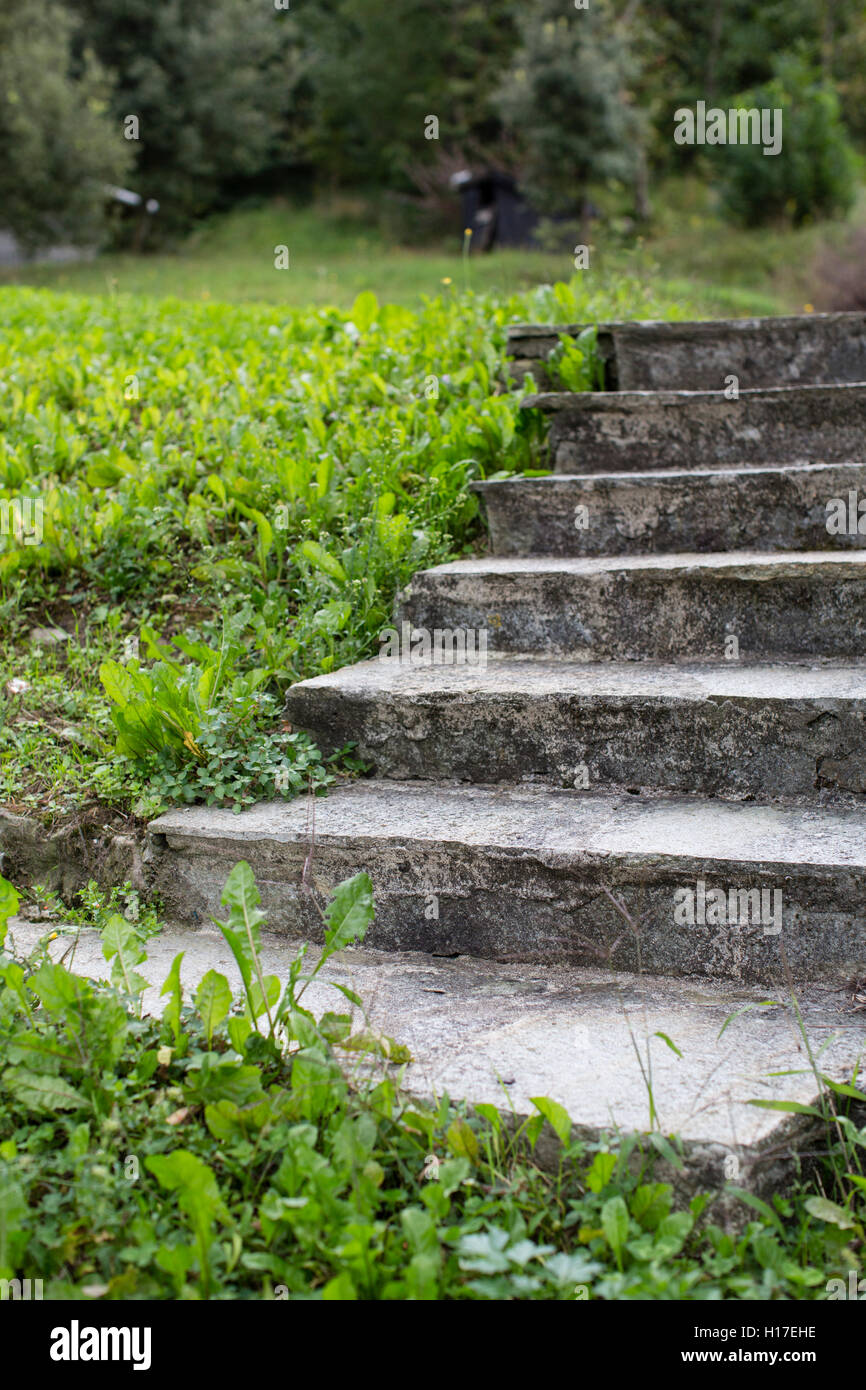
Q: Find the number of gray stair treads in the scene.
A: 7